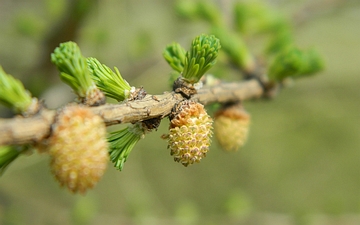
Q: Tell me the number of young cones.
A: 3